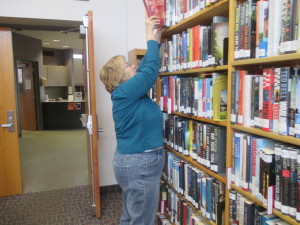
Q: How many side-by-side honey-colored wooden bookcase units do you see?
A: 2